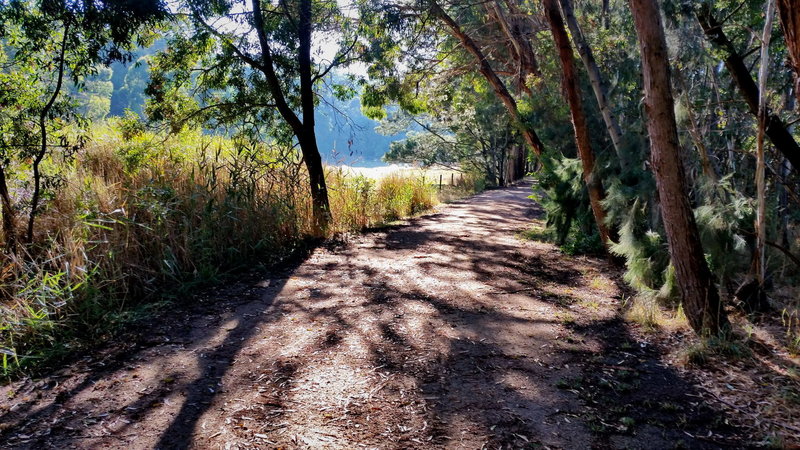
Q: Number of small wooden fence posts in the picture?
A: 3